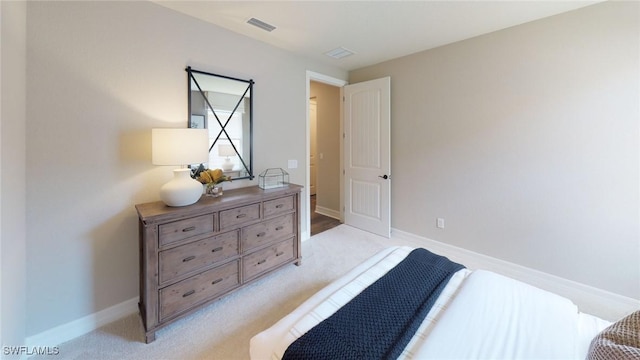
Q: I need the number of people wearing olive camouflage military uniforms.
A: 0